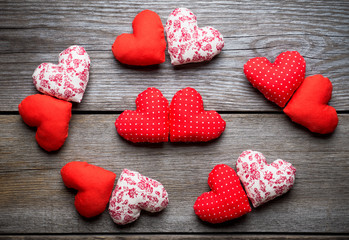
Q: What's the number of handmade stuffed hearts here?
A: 12